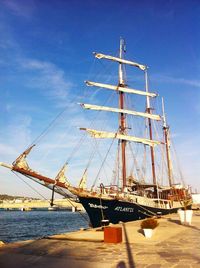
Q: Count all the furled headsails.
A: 3